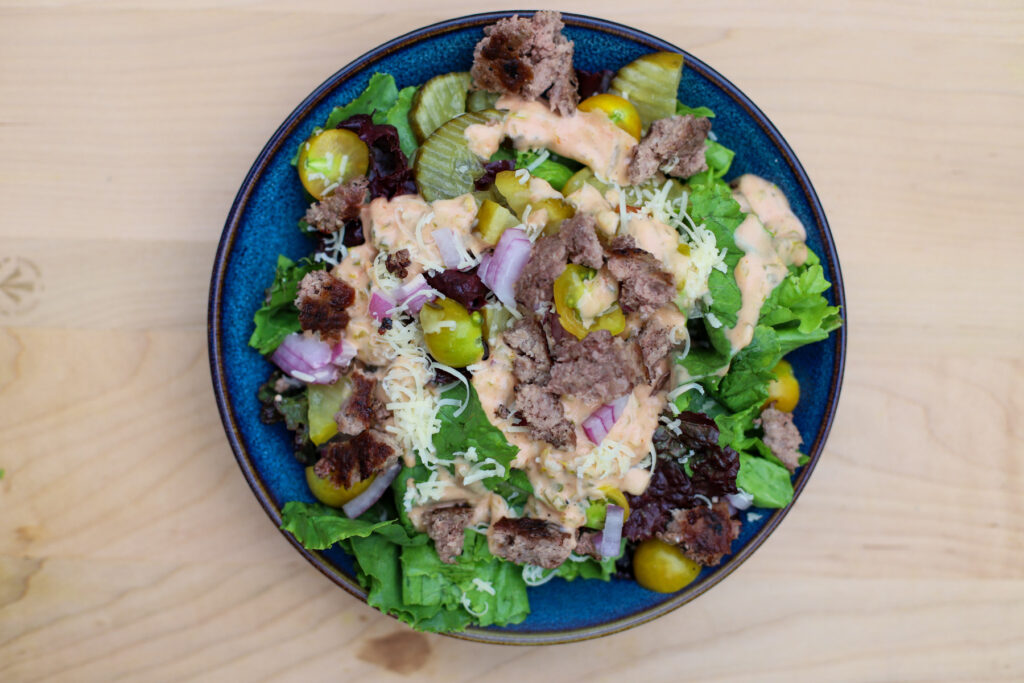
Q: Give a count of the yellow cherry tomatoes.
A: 8